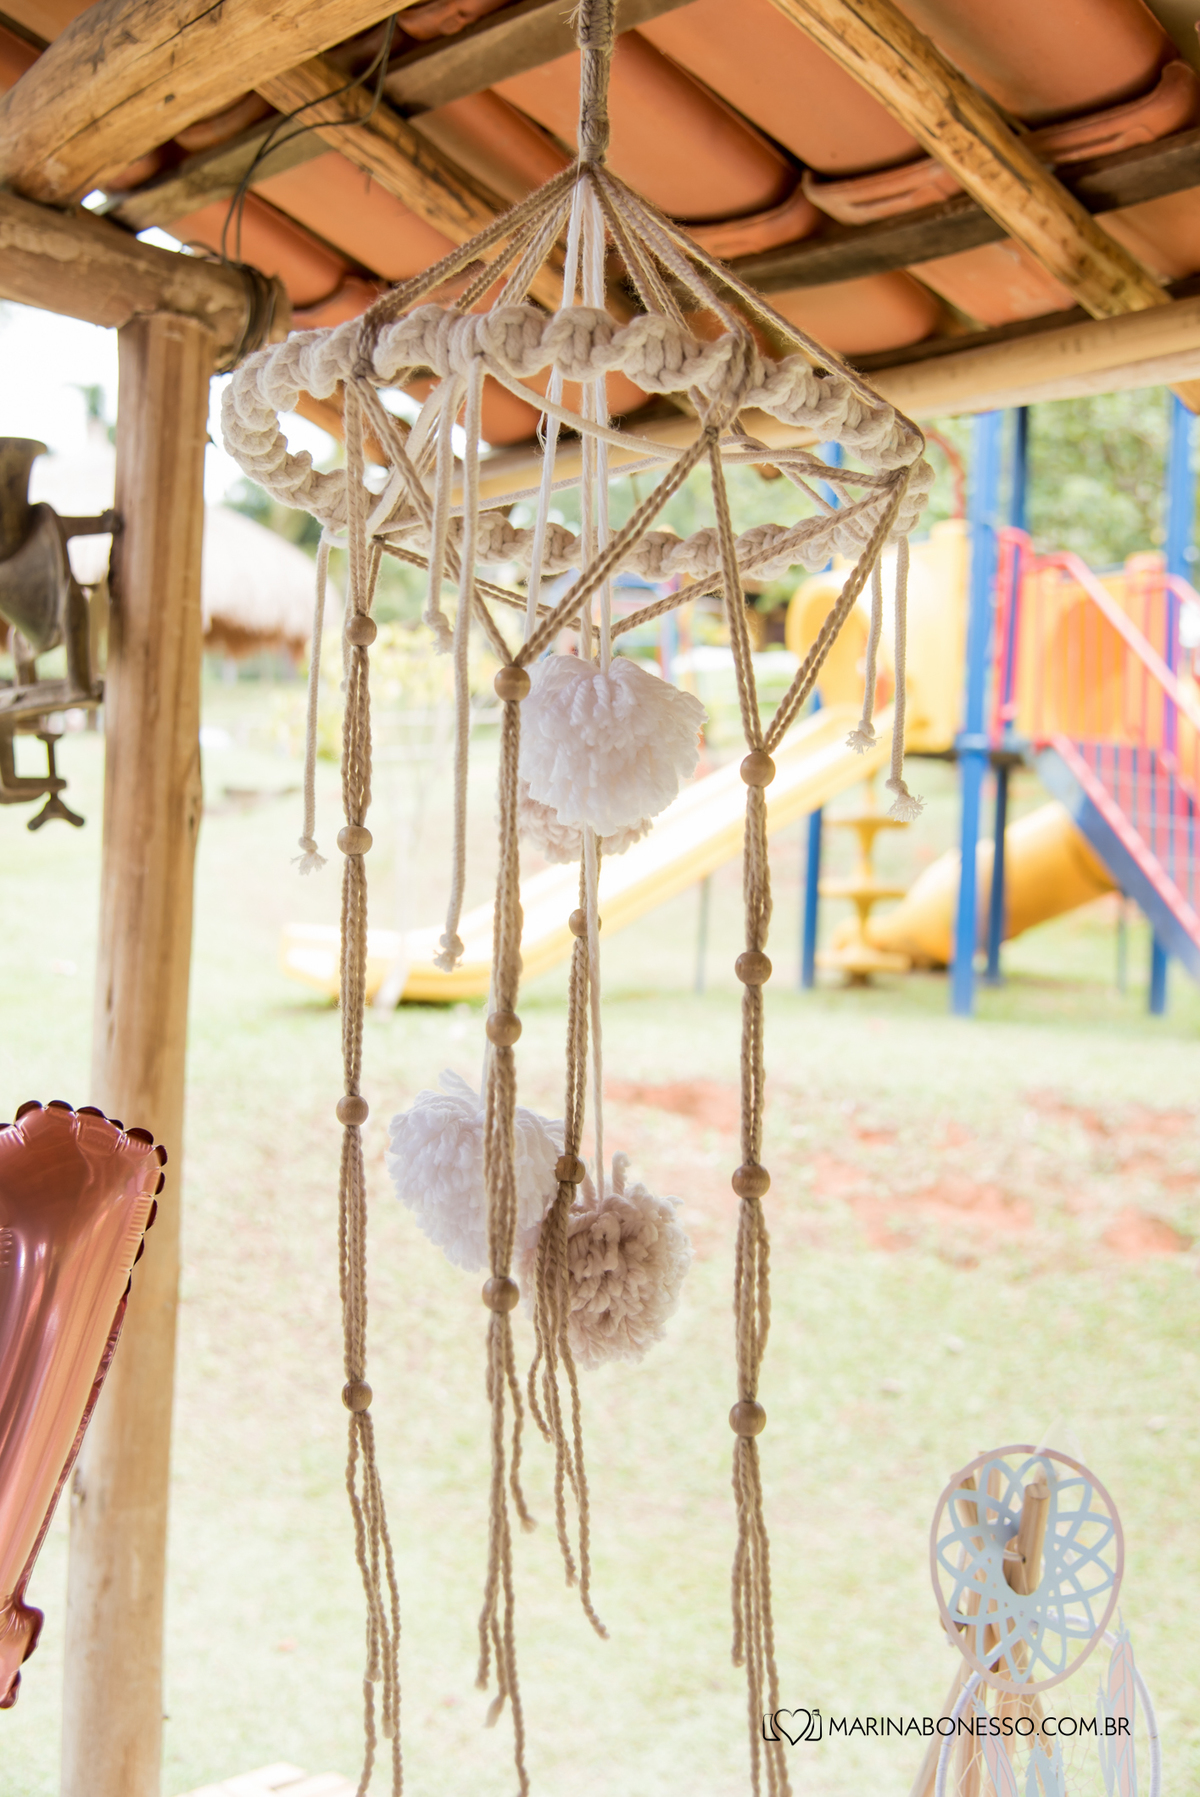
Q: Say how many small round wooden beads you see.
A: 13